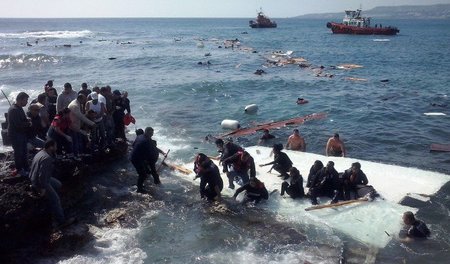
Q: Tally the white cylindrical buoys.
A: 2